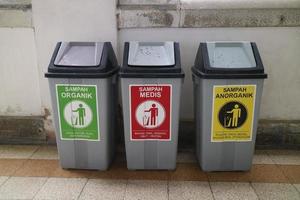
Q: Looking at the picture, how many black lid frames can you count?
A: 3